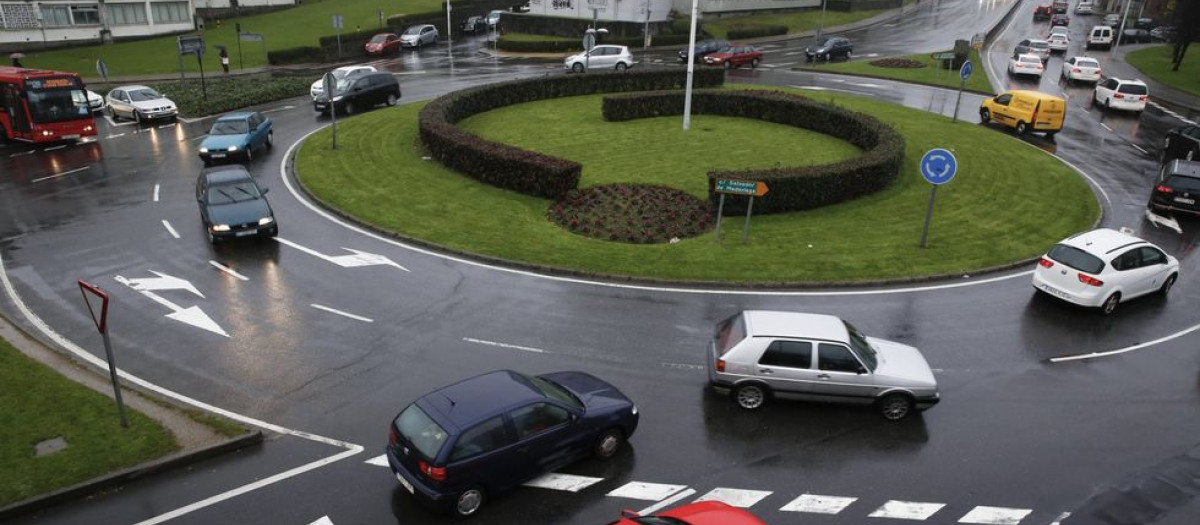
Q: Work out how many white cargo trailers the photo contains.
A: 0